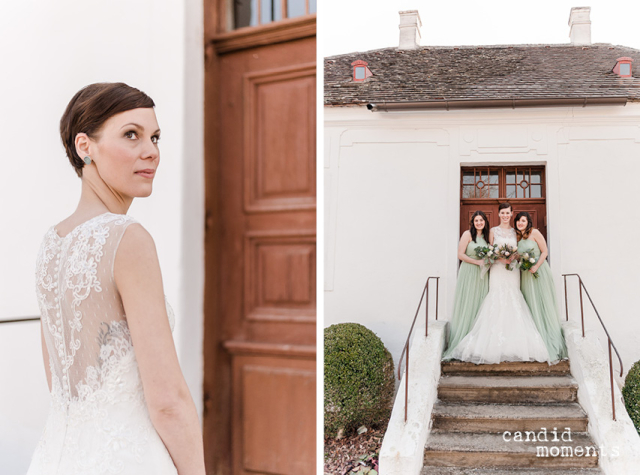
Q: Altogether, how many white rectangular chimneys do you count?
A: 2